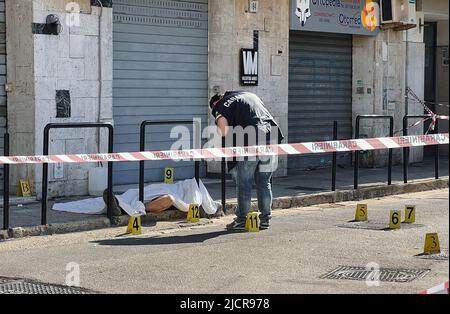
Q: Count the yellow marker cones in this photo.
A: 9